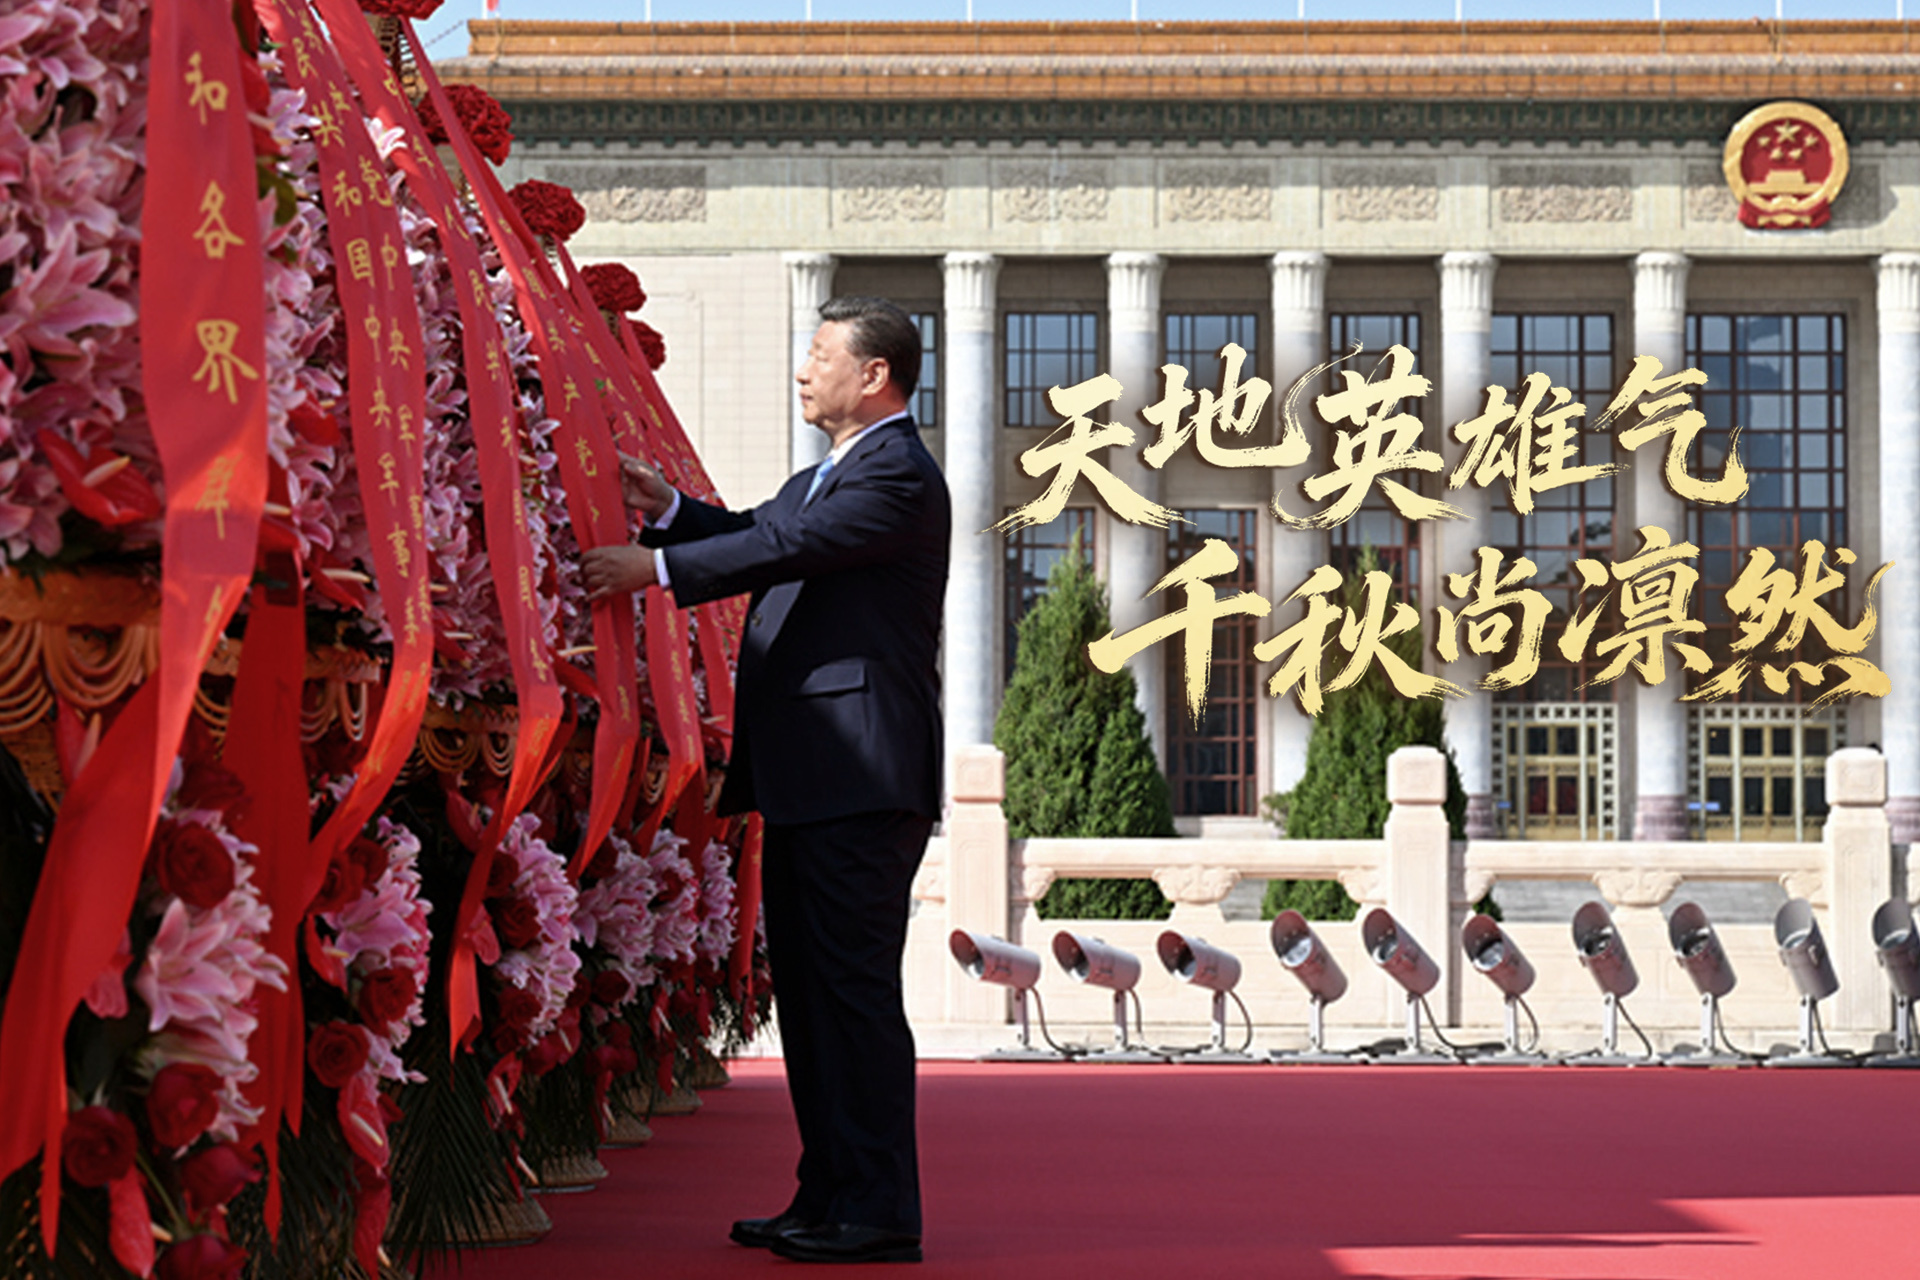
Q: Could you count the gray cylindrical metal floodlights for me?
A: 10